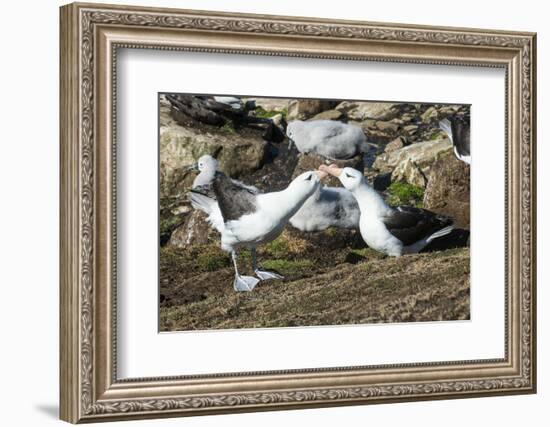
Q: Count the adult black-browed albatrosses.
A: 2